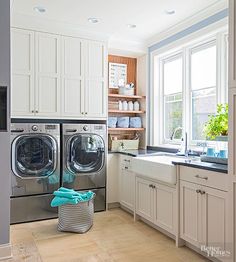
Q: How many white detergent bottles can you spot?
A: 4